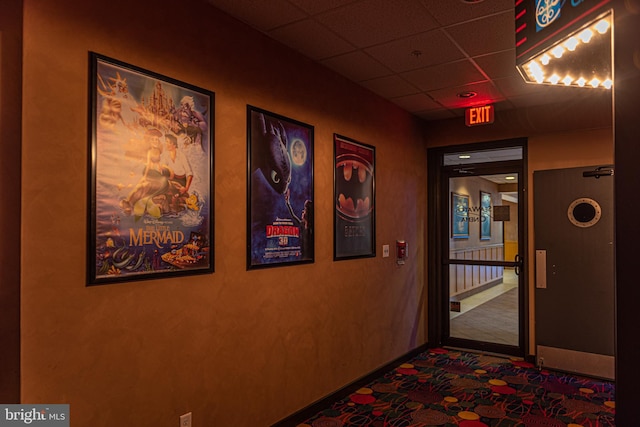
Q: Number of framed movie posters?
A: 3